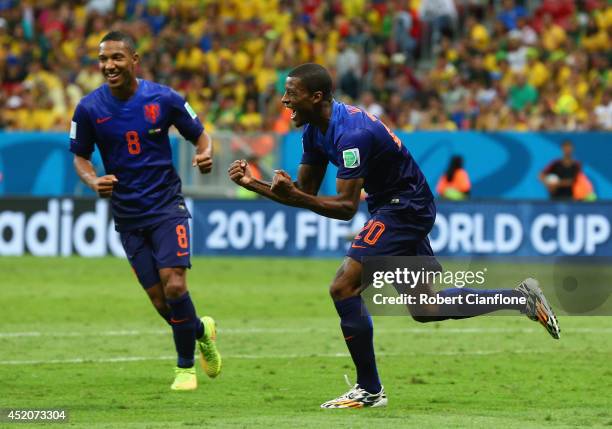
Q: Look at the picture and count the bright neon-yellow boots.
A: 2